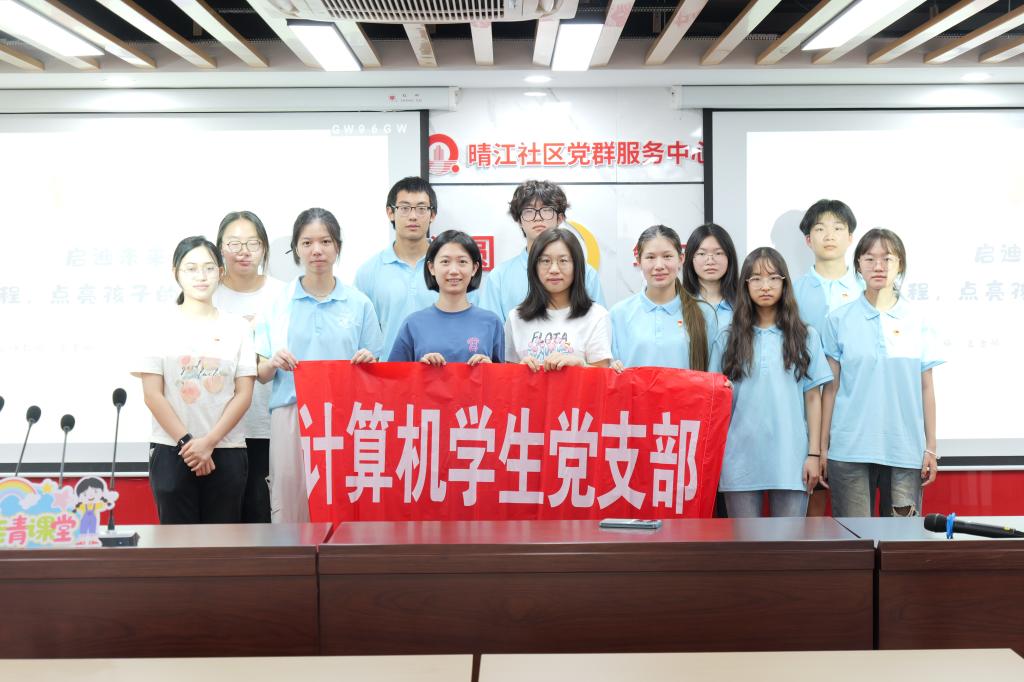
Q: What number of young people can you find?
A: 12